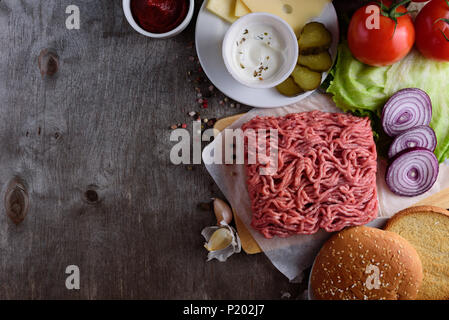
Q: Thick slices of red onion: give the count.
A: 3